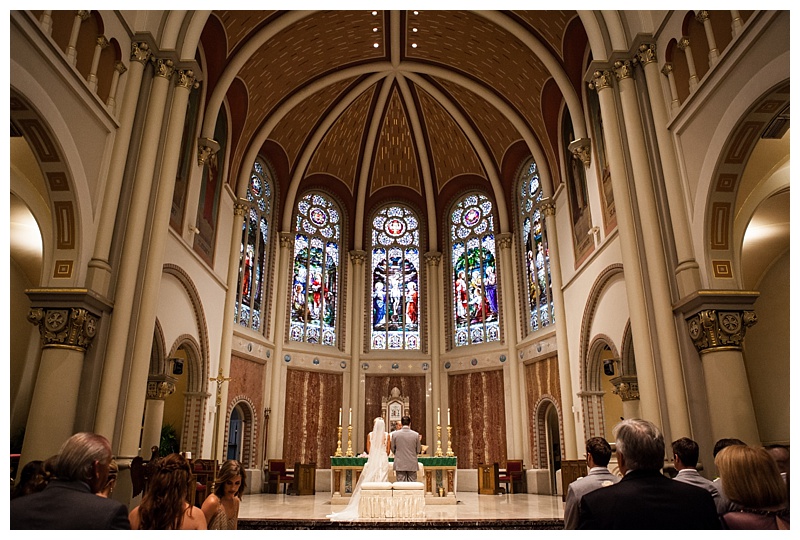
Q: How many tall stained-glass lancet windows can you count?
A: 5